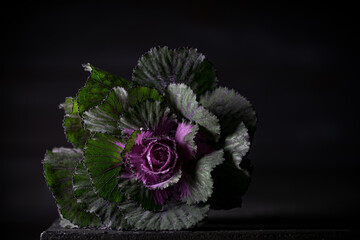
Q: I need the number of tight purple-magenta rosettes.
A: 1